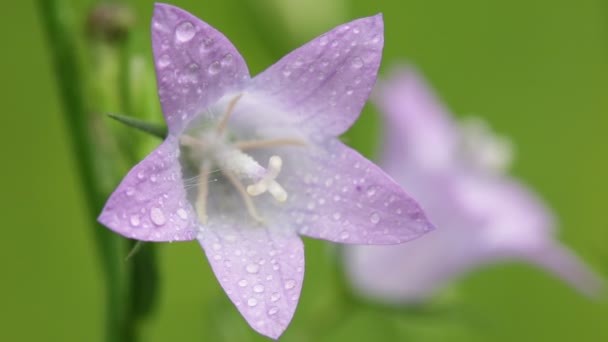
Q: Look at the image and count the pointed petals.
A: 5